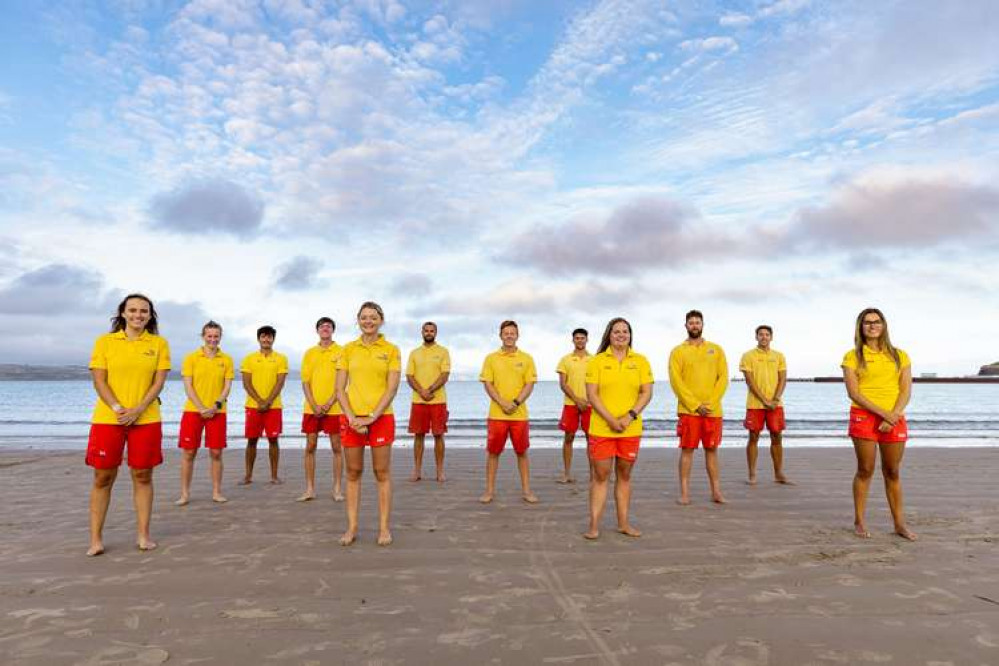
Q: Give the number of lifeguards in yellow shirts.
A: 12